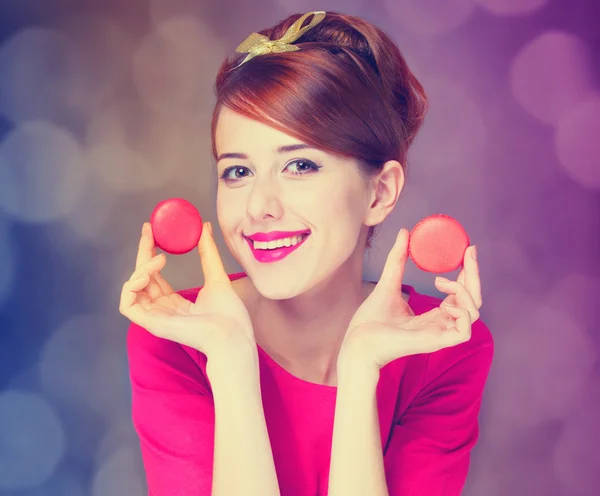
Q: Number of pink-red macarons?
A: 2